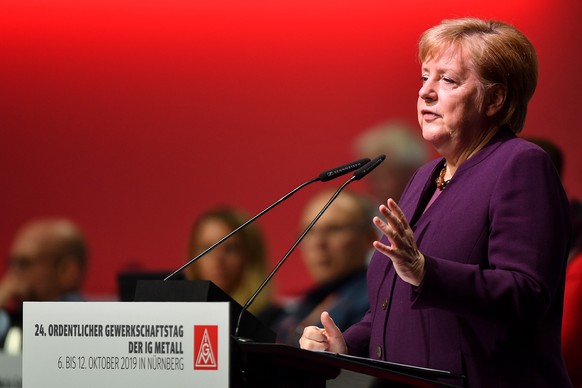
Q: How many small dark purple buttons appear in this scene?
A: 2